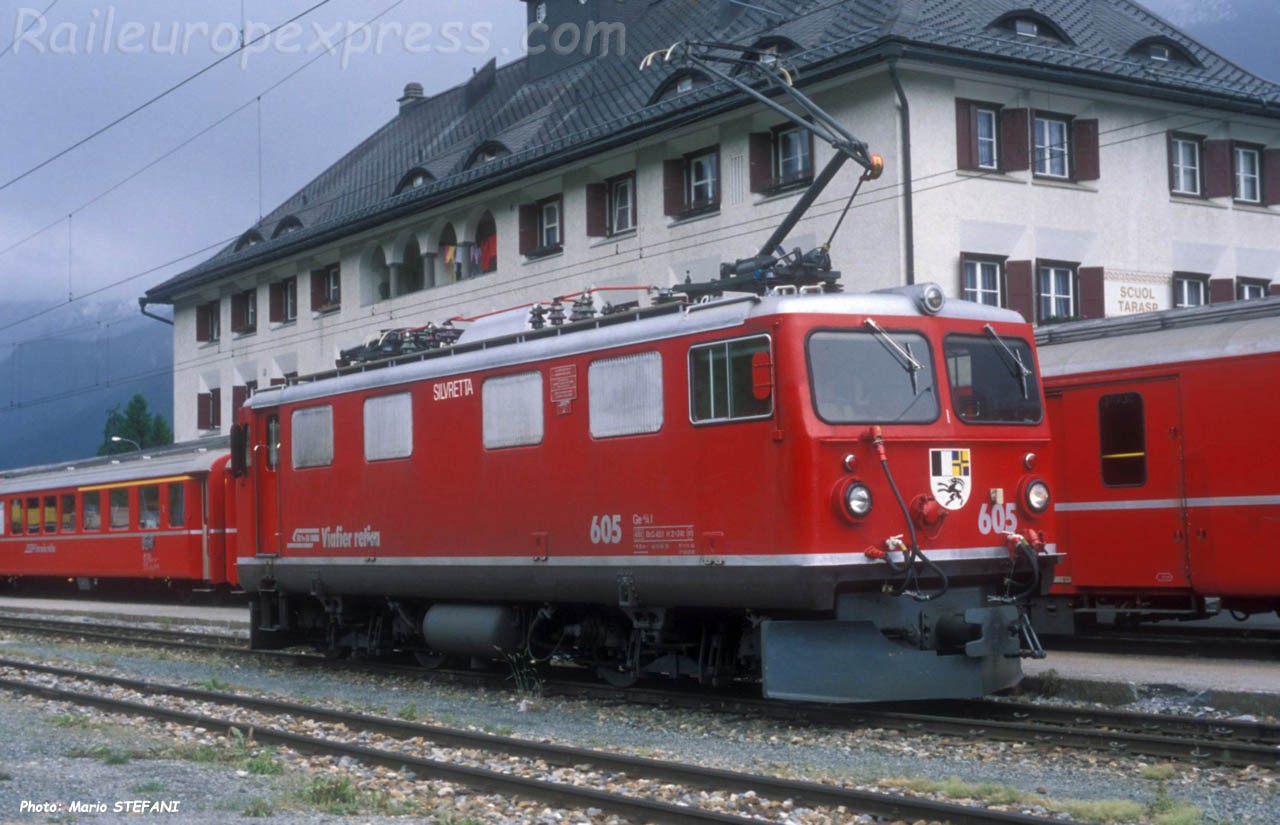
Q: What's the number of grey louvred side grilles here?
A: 4